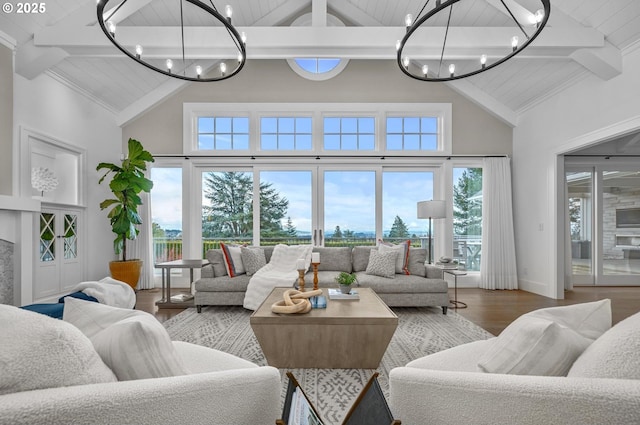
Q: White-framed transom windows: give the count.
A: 4